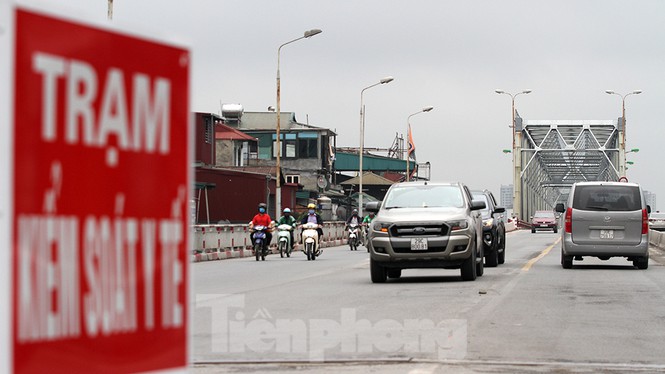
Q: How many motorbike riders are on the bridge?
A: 5